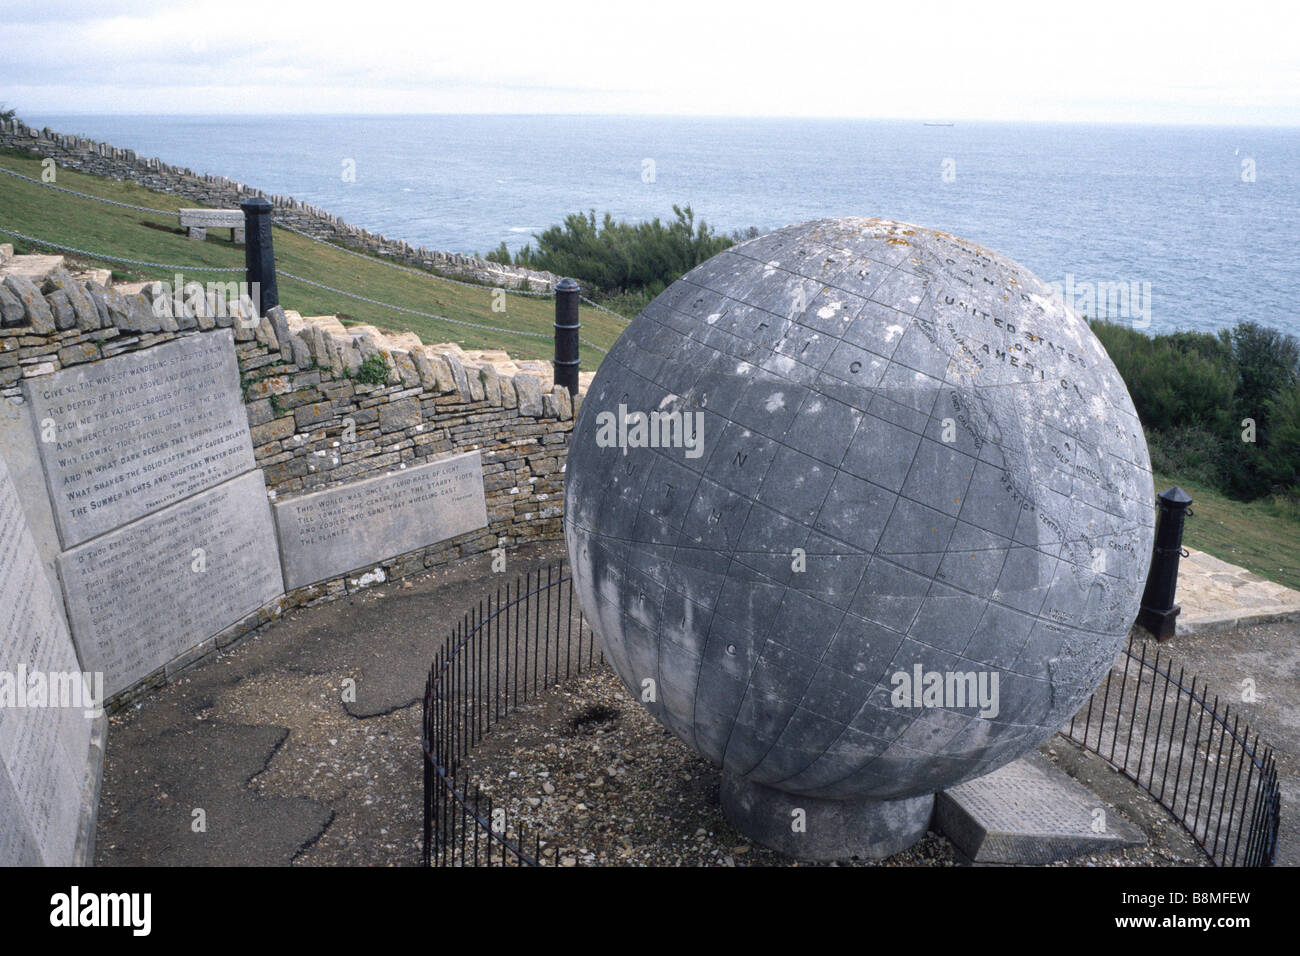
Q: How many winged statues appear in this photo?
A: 0